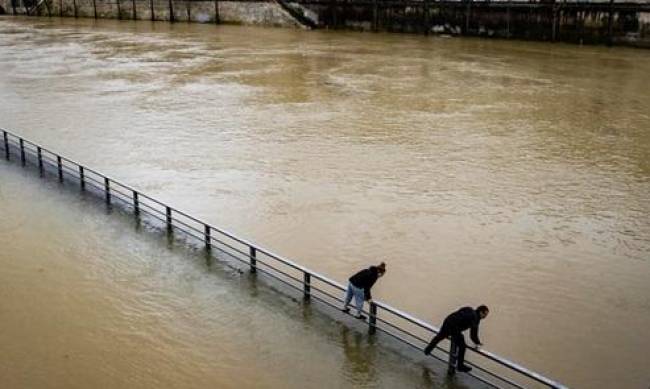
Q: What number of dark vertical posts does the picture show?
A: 13